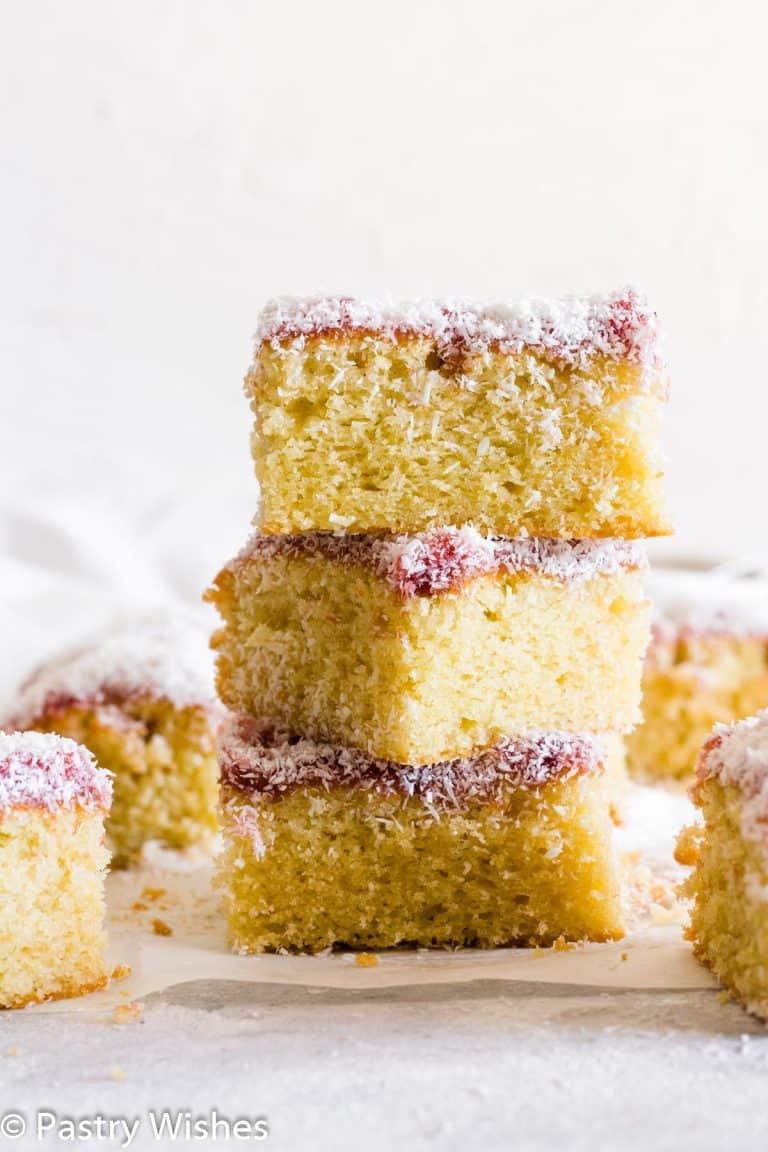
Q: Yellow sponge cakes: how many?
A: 7